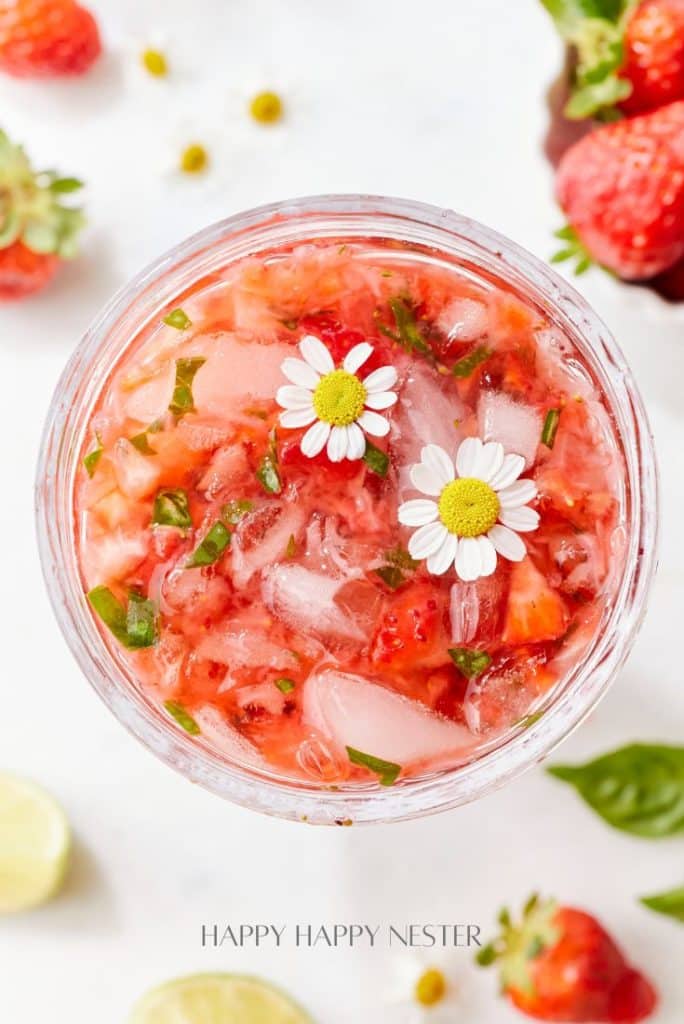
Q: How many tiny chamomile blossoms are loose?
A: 4